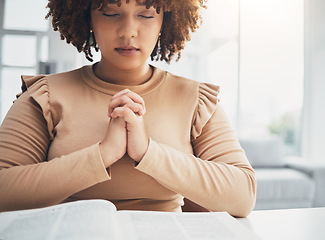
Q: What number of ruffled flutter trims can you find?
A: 2